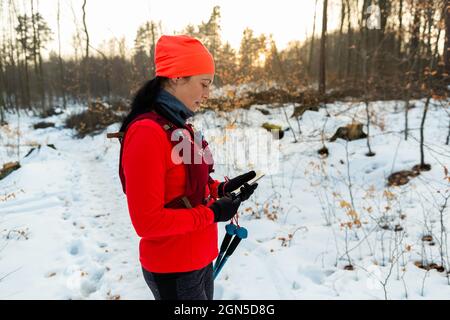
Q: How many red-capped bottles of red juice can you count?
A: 0